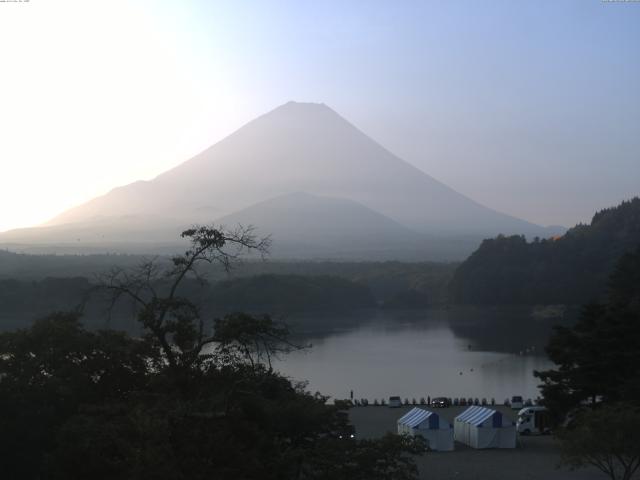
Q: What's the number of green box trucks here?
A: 0